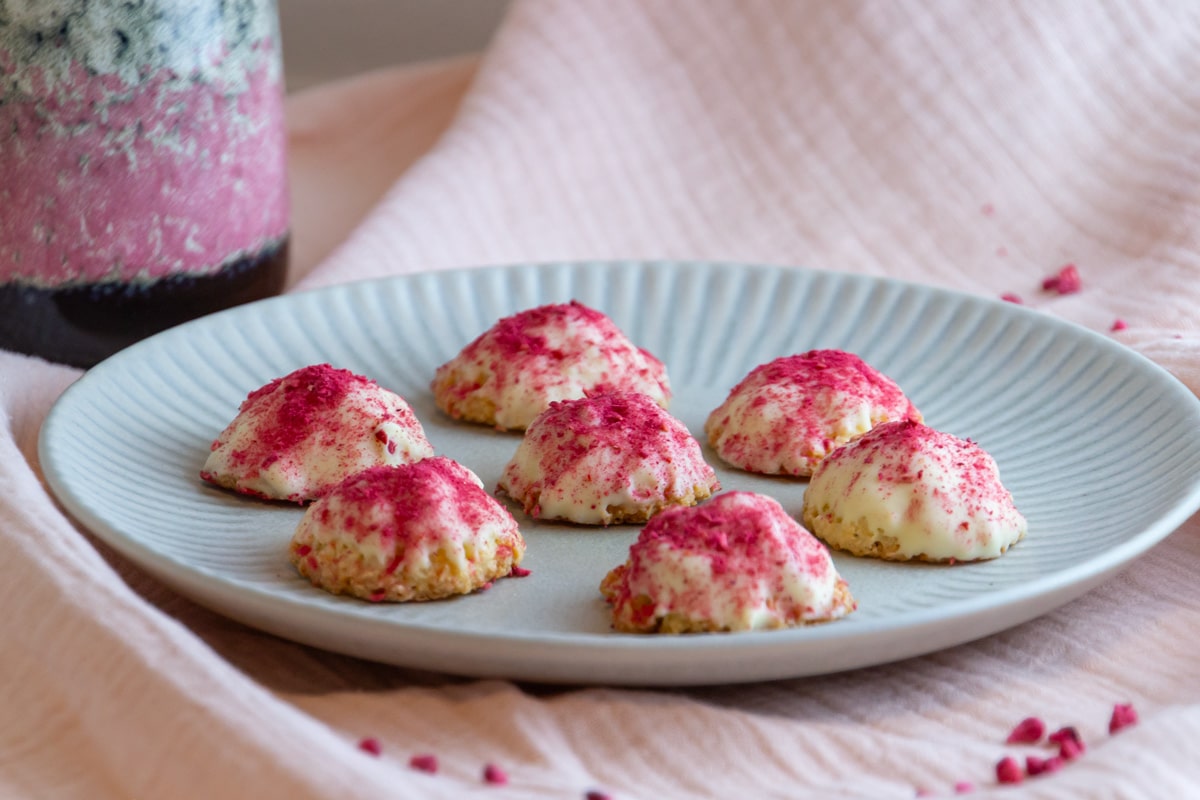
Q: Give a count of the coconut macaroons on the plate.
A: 7